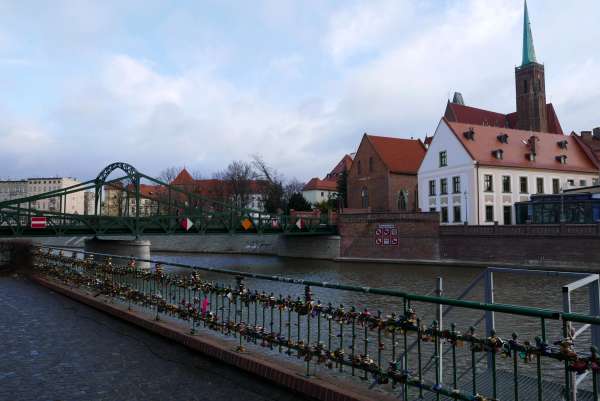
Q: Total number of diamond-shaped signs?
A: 3